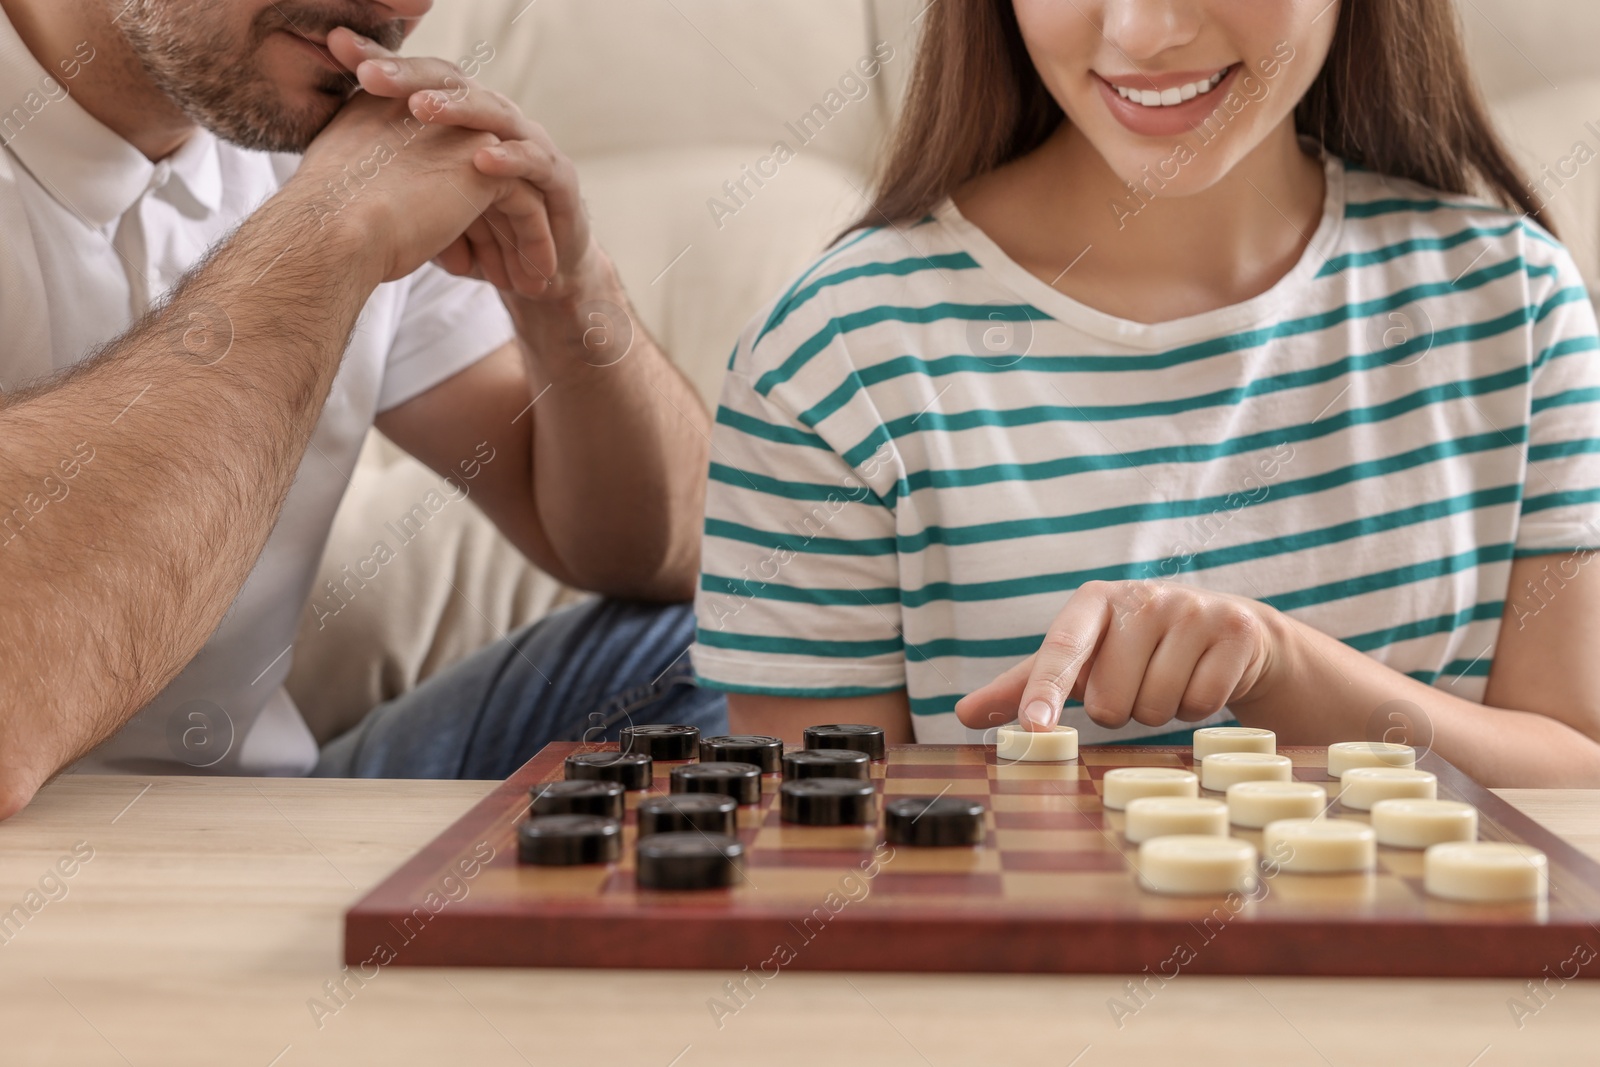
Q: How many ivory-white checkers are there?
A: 12